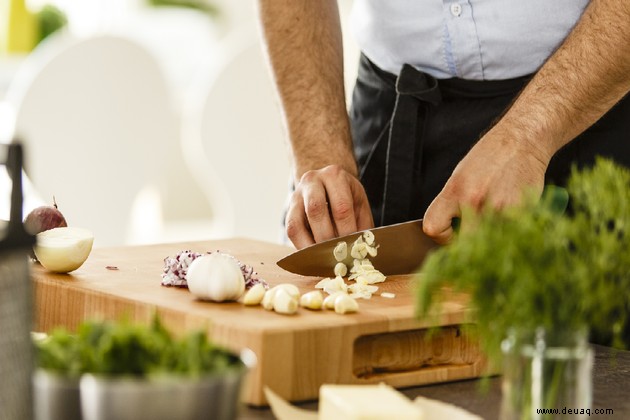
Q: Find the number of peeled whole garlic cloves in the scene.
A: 7